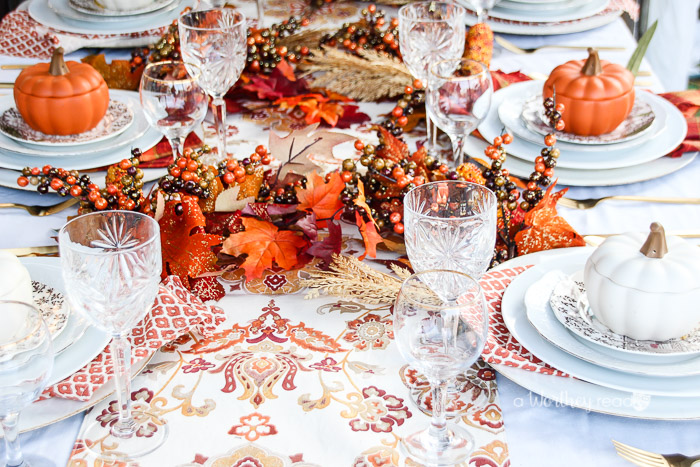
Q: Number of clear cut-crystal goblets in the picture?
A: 4